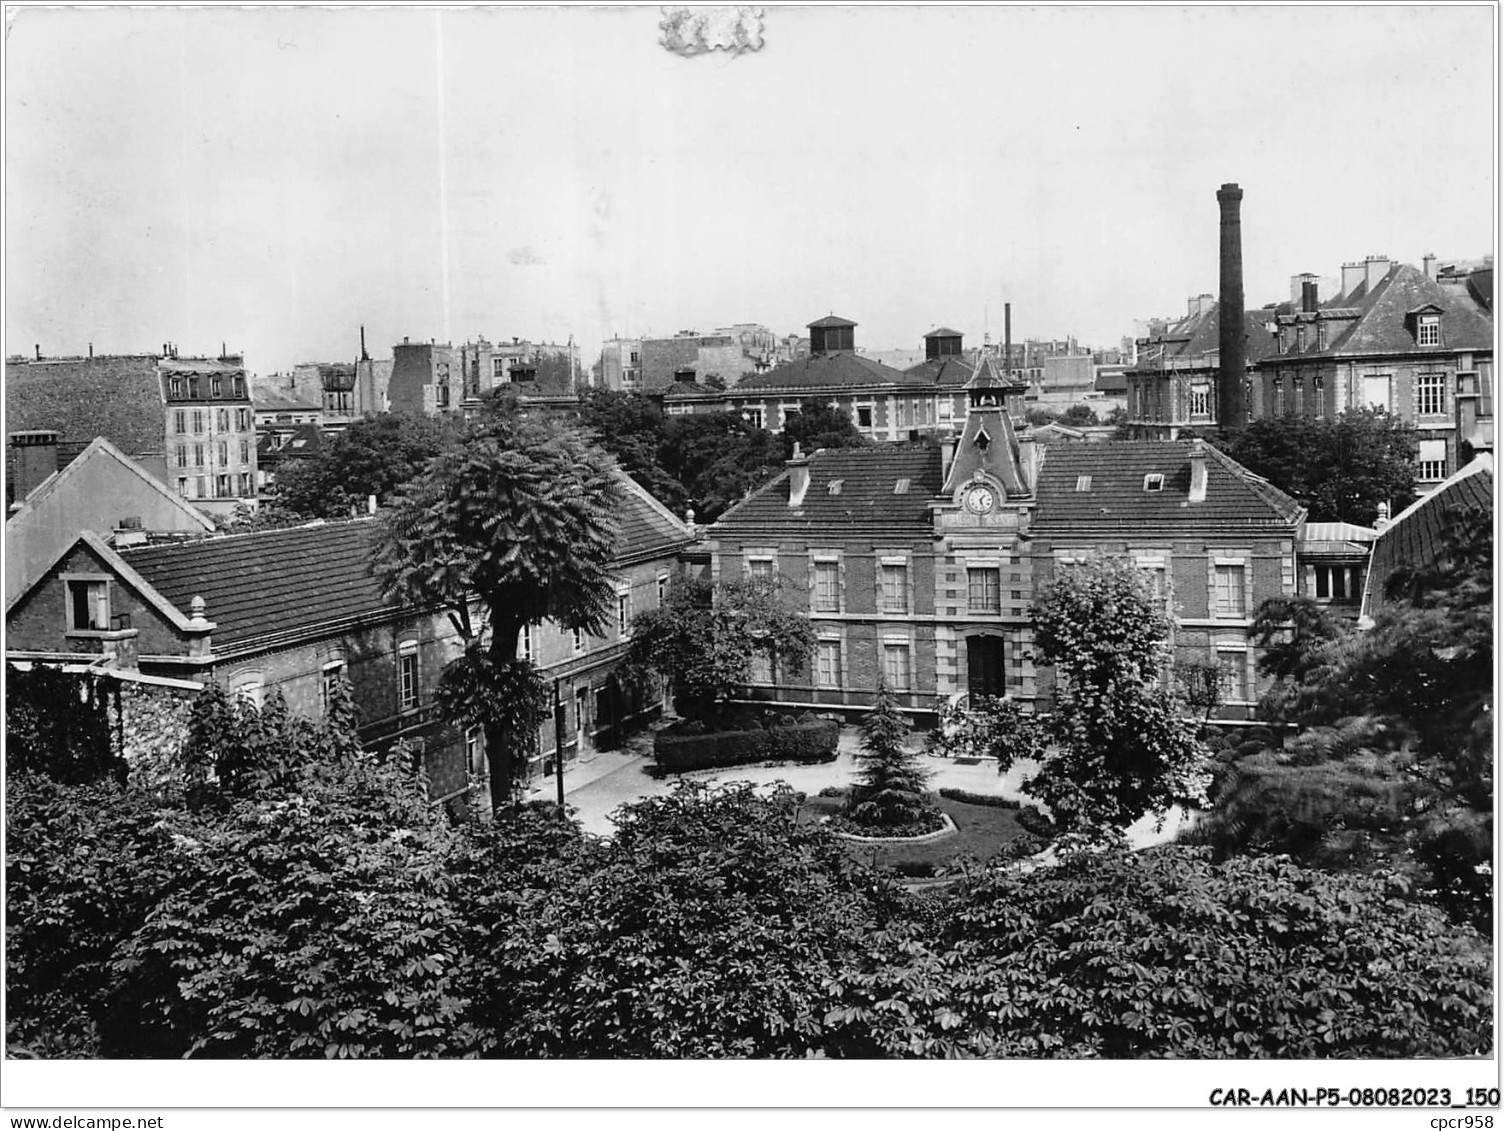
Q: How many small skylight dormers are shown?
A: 4